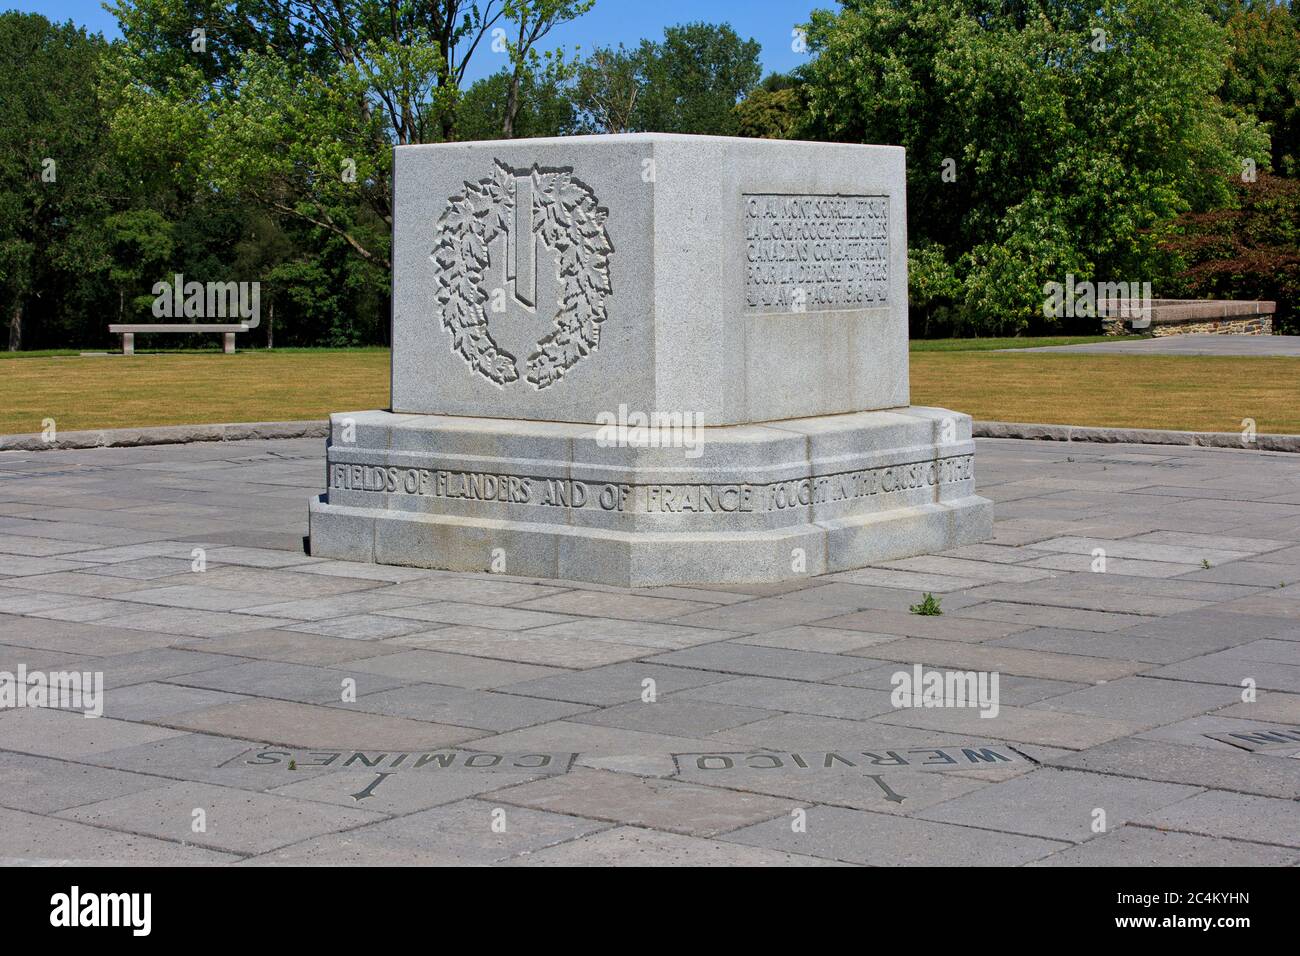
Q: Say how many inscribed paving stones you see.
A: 3